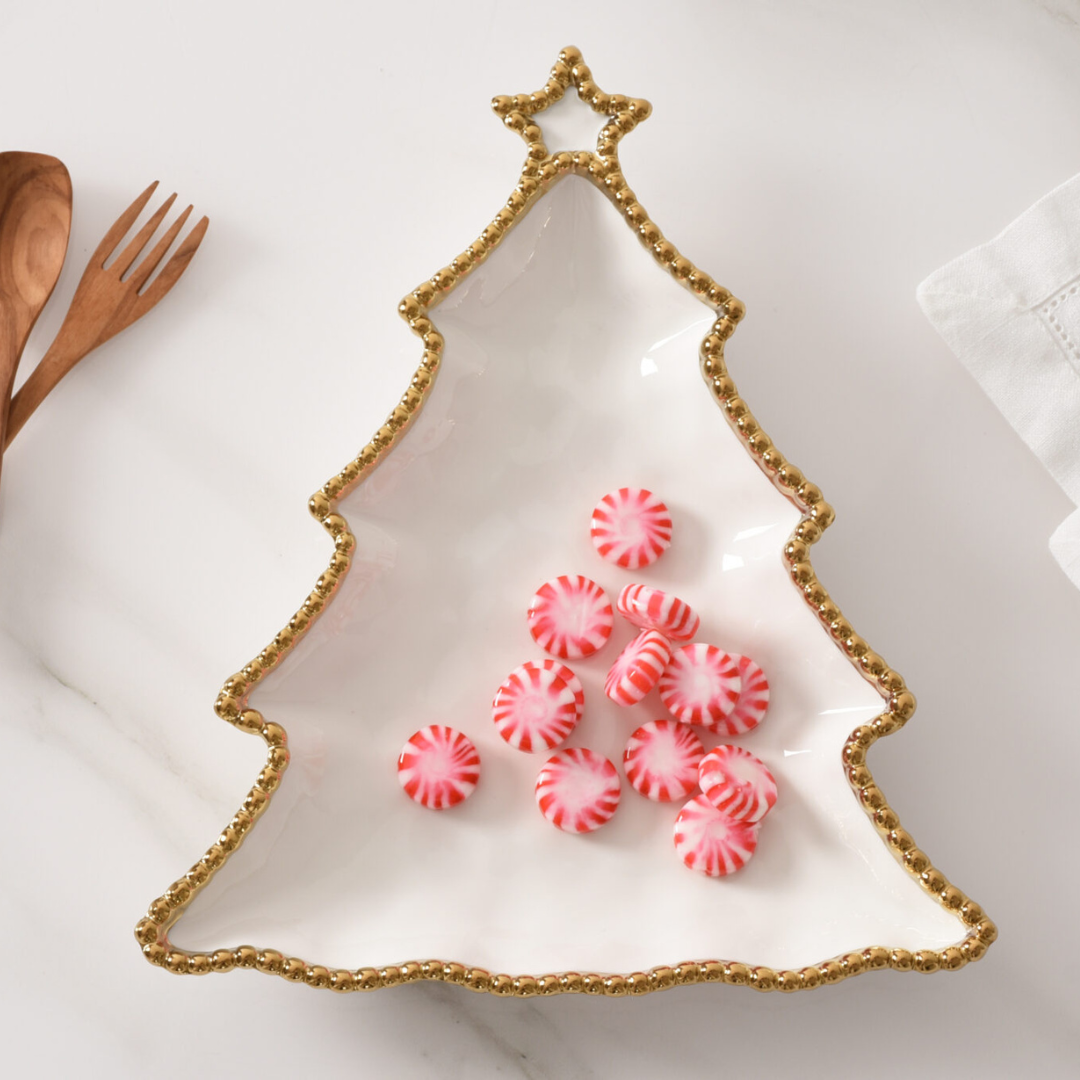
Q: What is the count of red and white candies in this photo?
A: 13